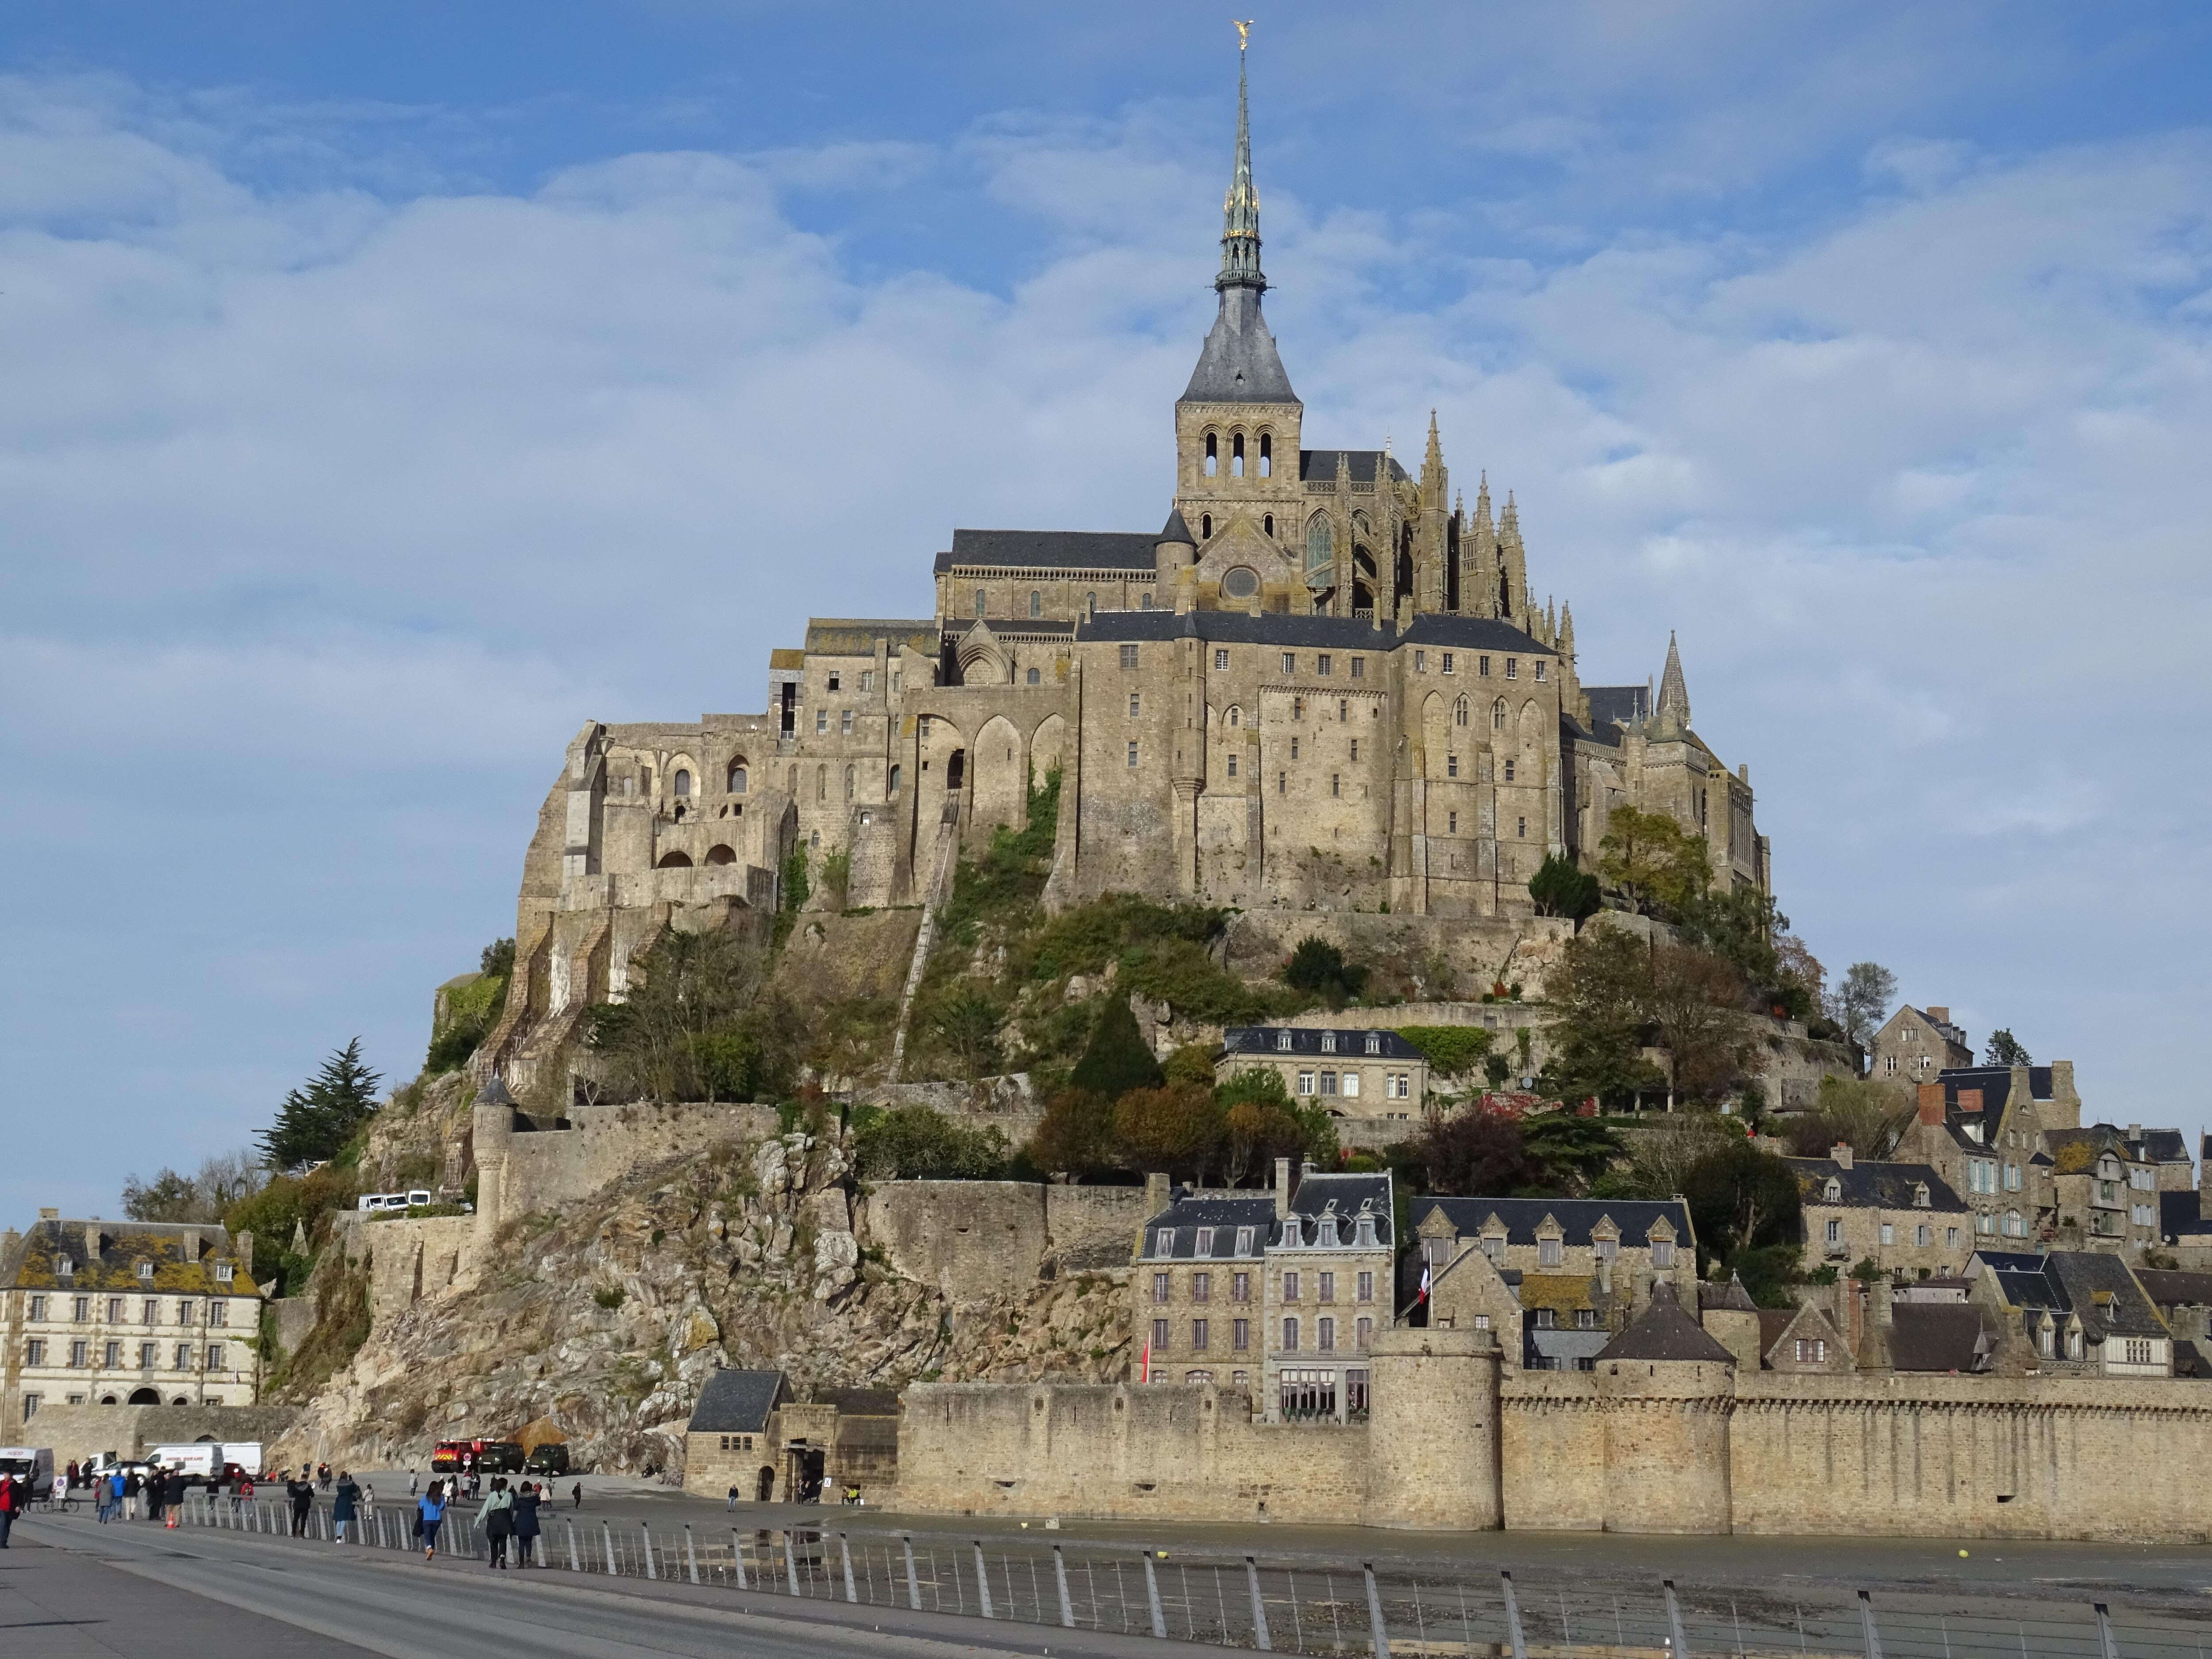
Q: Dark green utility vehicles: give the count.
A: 2